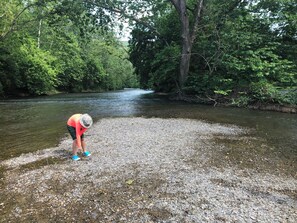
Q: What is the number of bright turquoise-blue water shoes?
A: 2